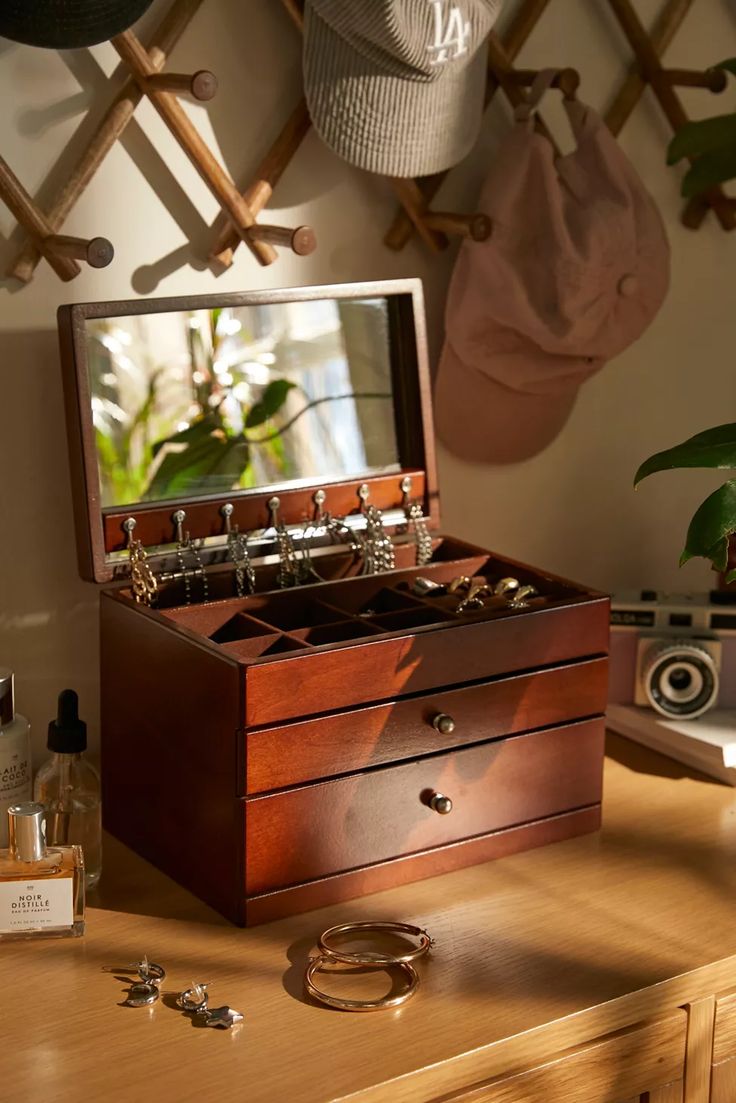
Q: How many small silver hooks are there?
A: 7